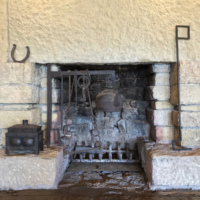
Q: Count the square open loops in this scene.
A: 1